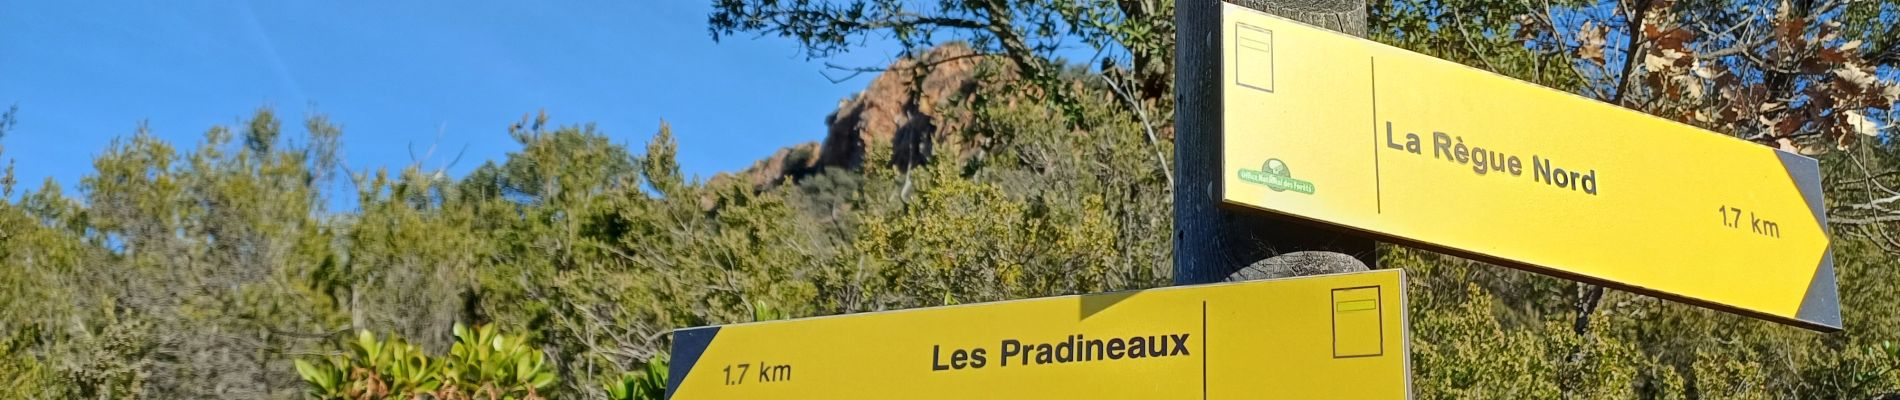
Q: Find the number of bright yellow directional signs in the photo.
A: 2